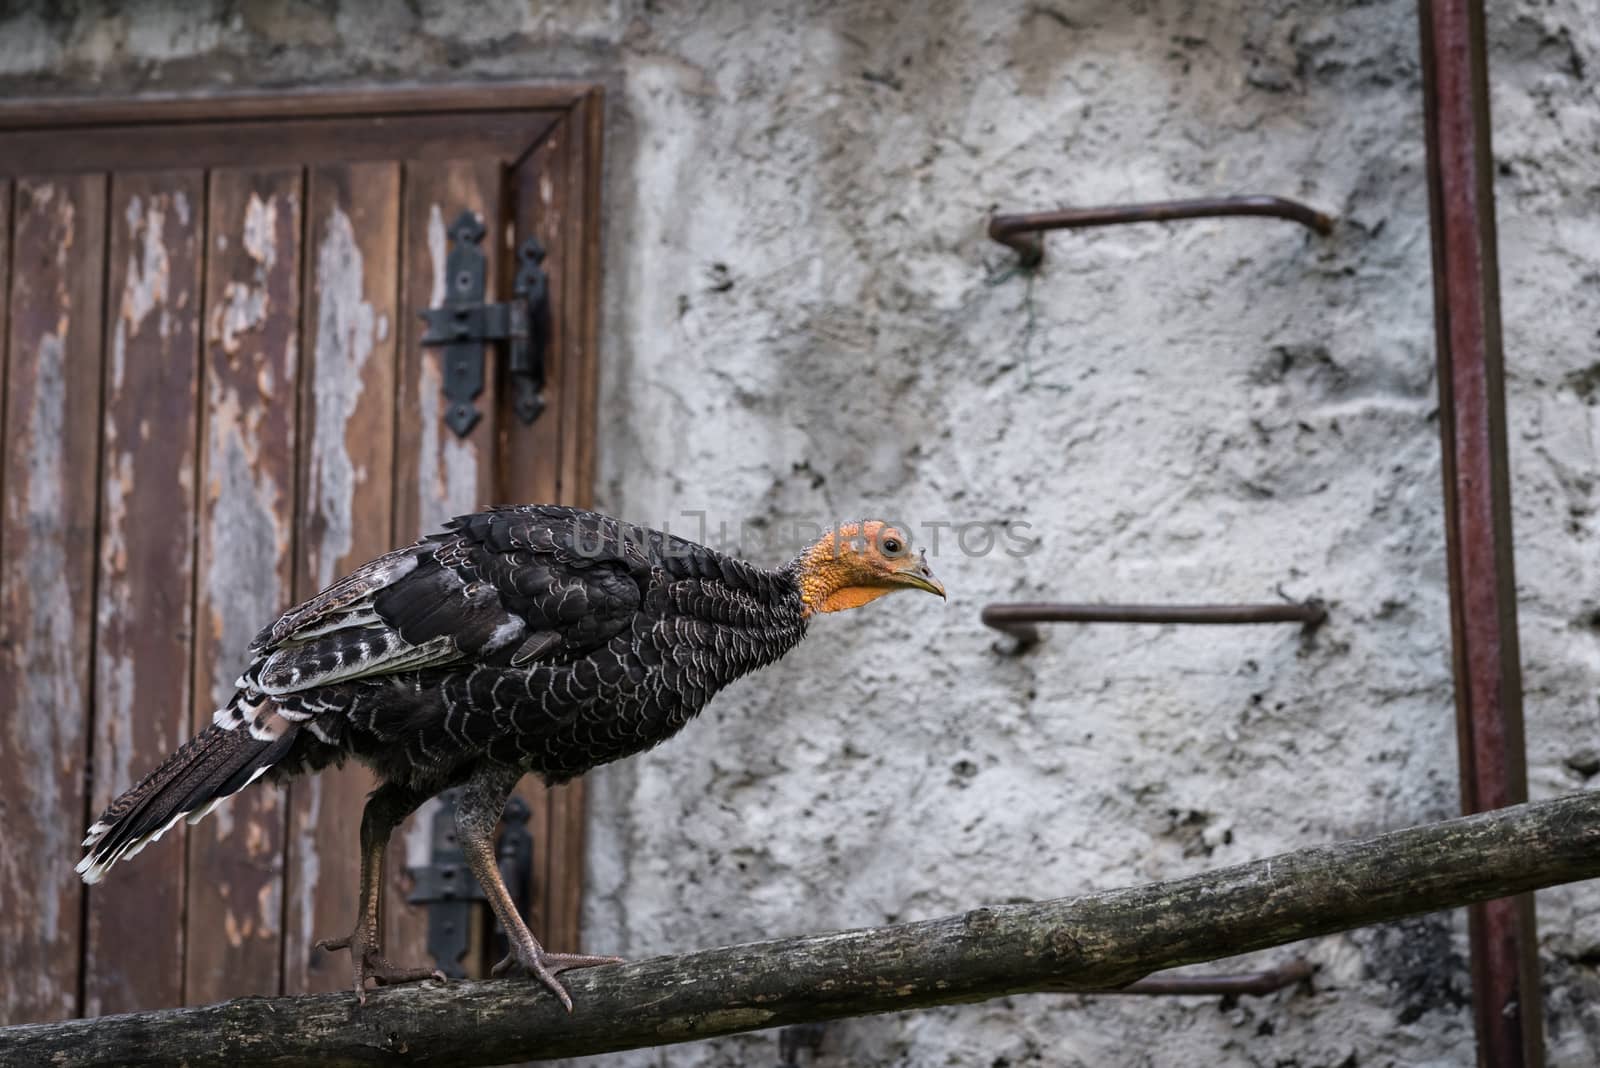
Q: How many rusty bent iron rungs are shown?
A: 3